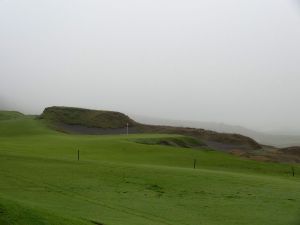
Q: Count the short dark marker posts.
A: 3